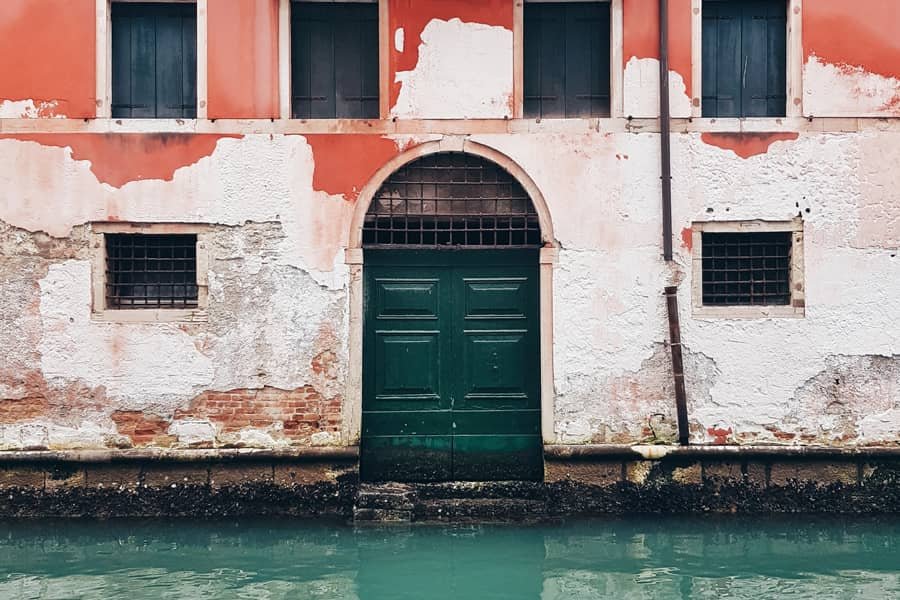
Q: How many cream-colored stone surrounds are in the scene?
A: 7